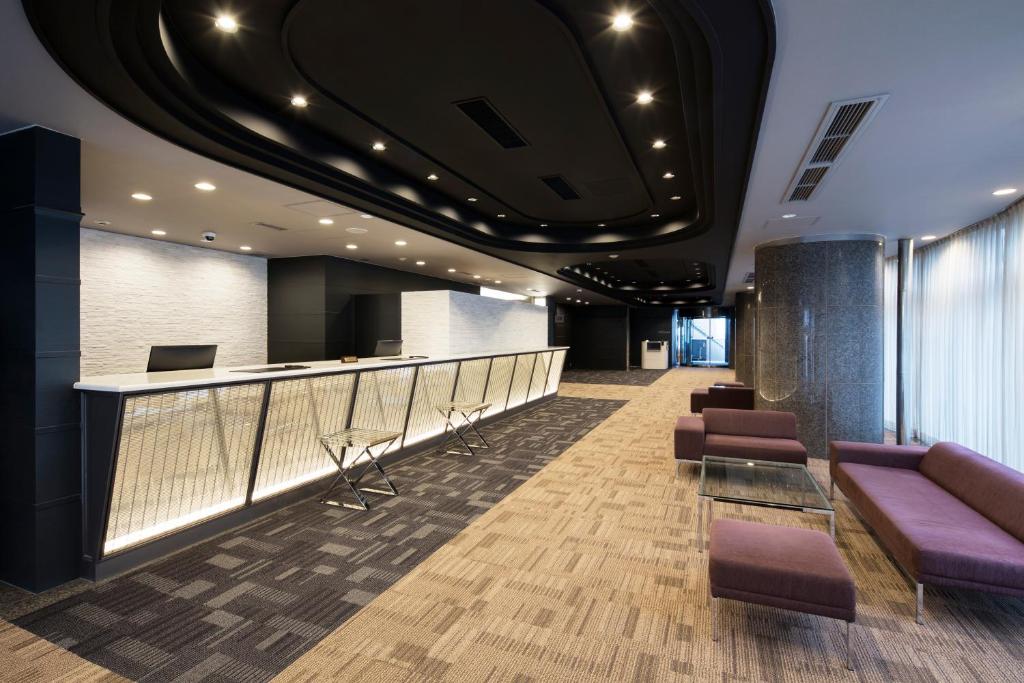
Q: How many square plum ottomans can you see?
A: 1